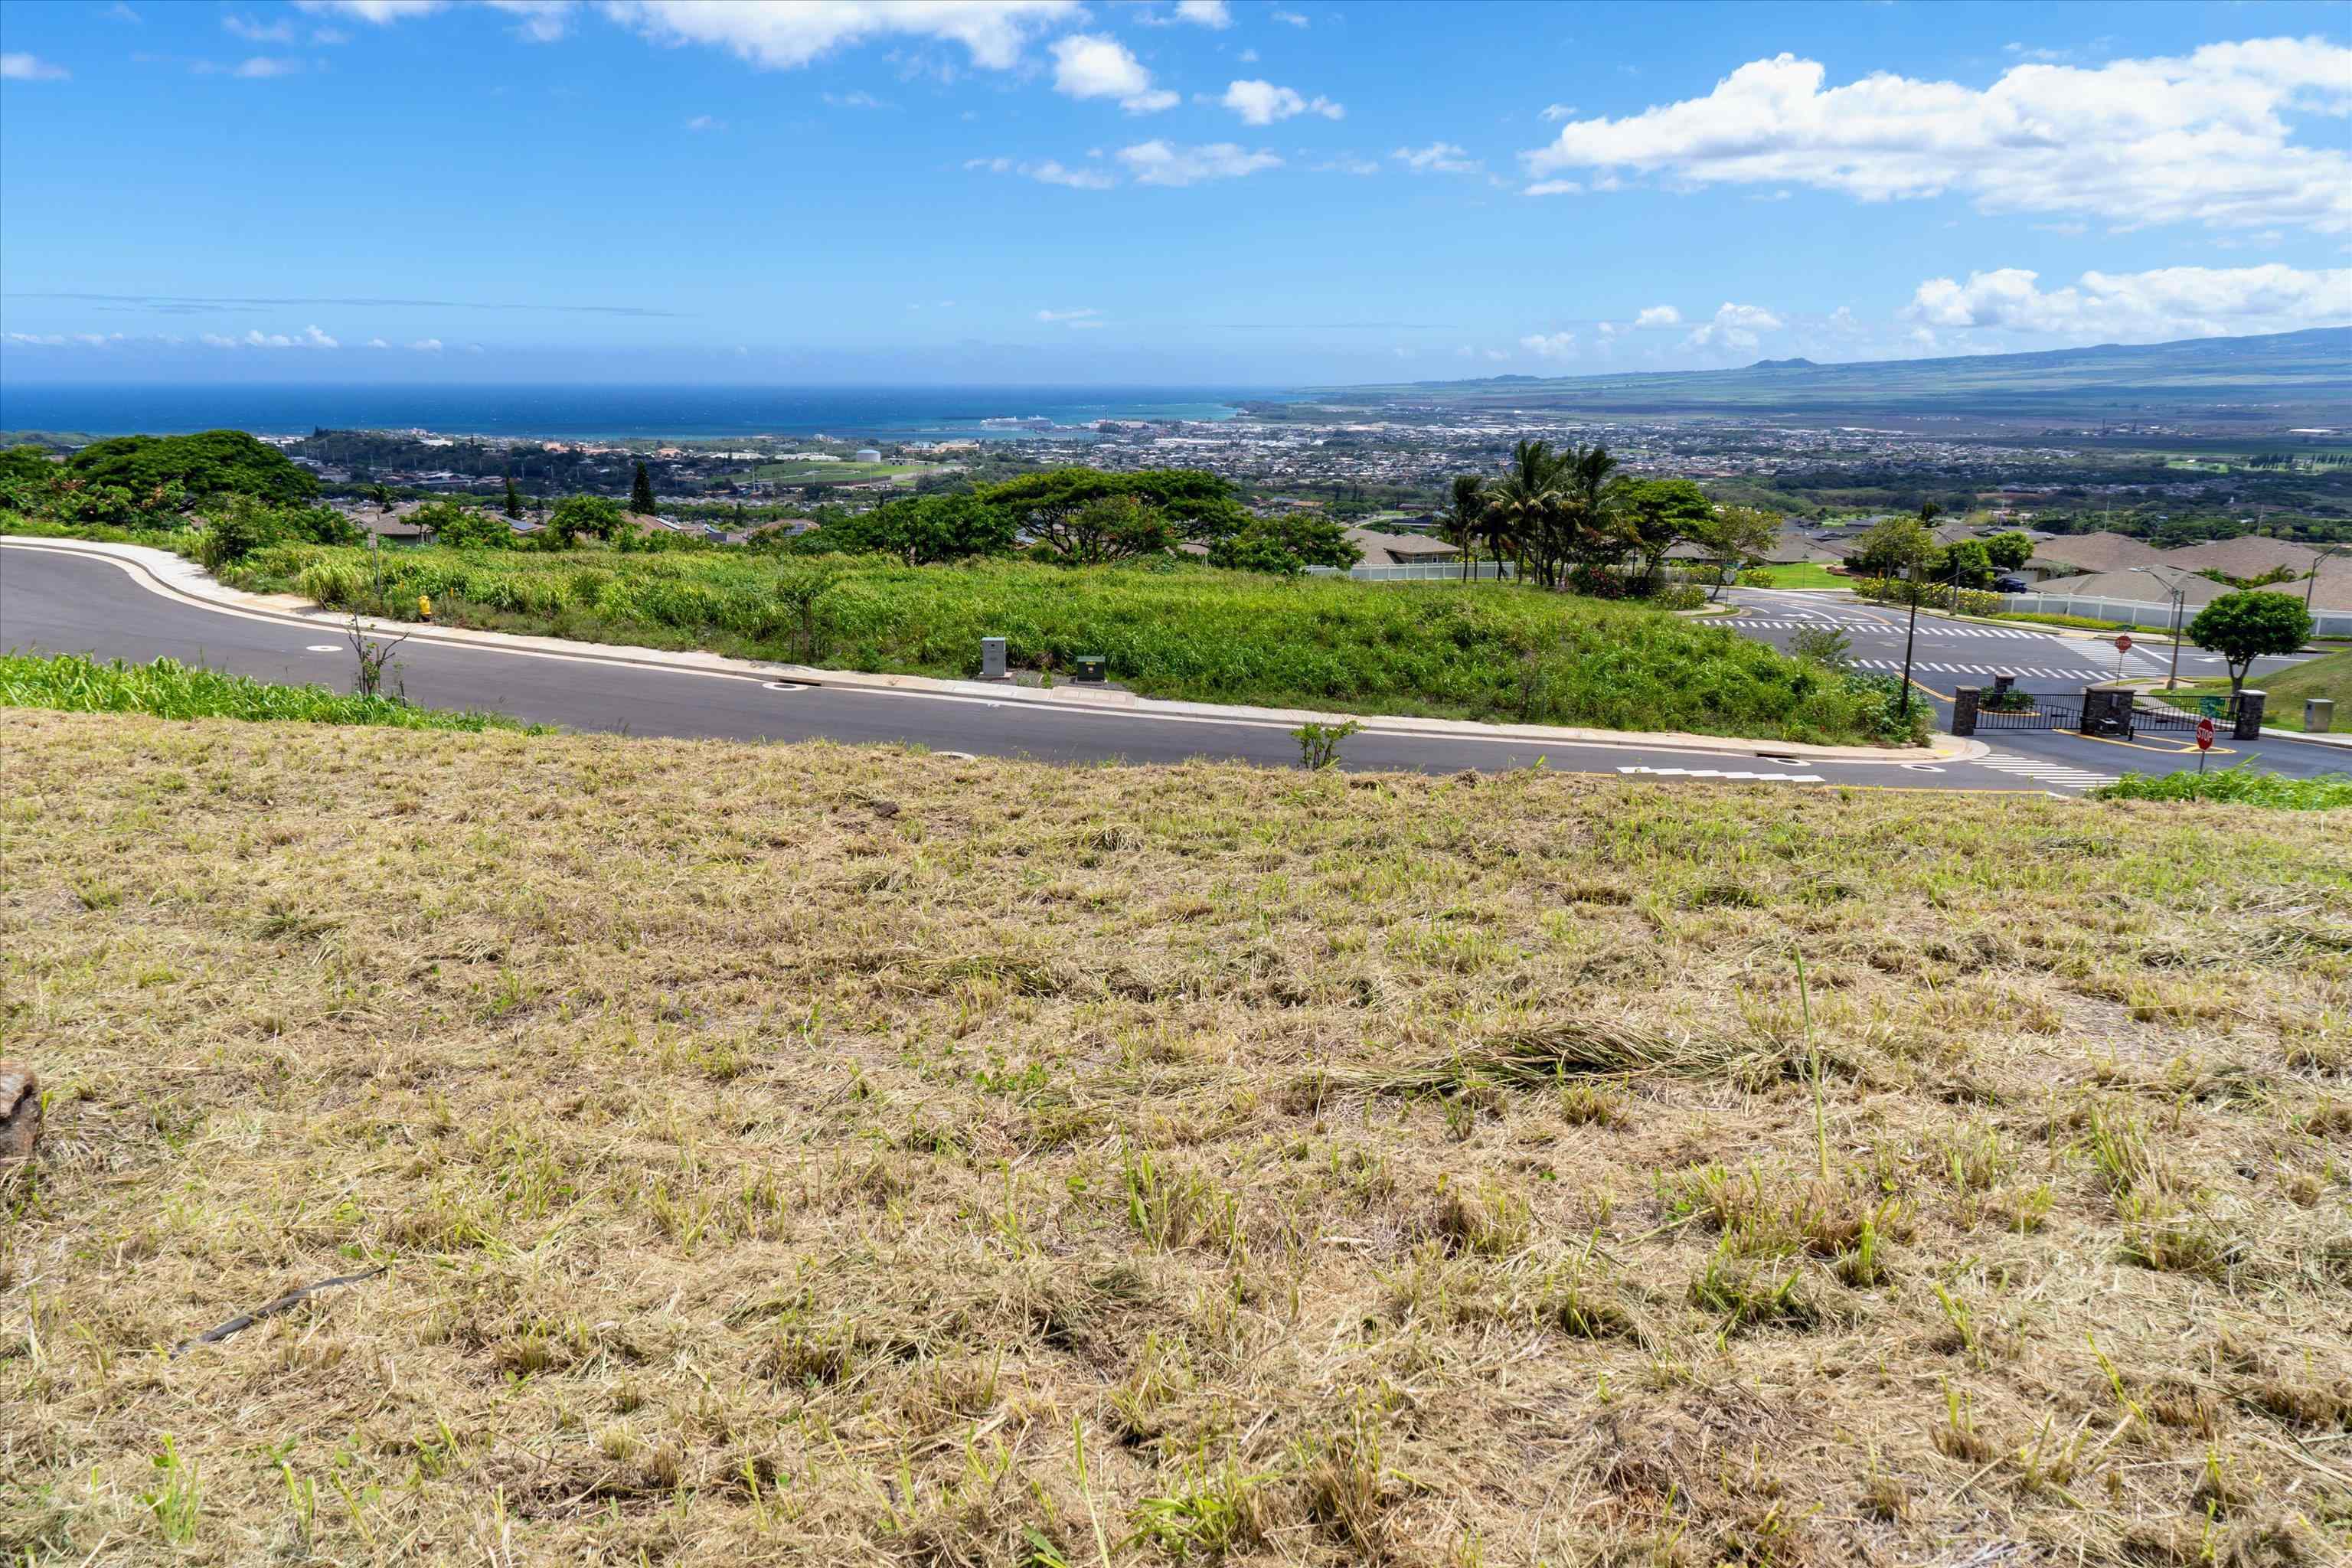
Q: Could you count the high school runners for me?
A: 0